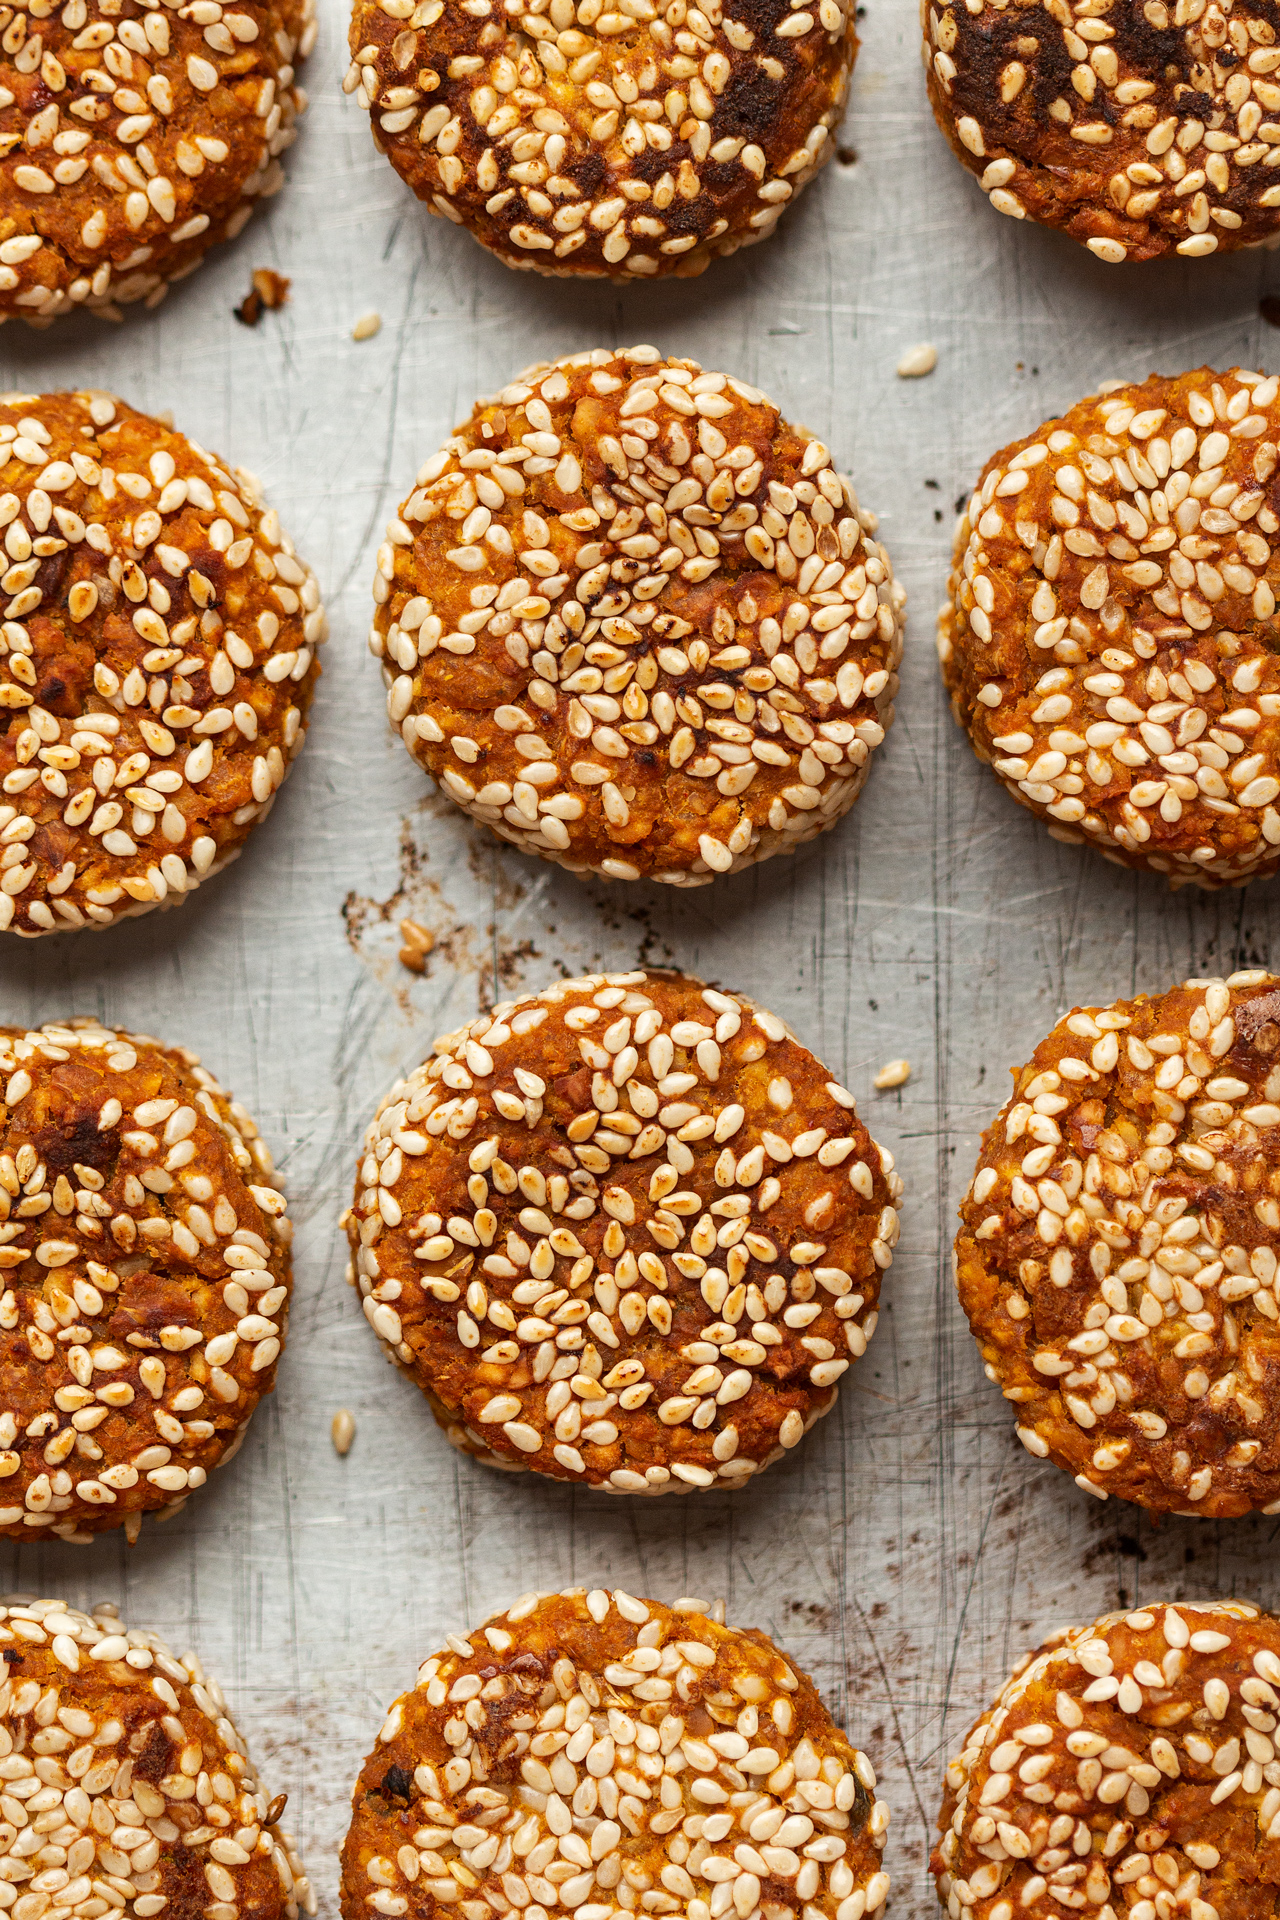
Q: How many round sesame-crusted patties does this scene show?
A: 12